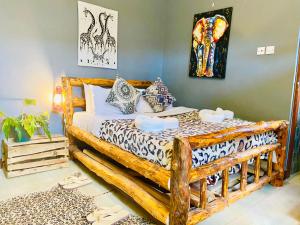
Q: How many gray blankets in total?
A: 0